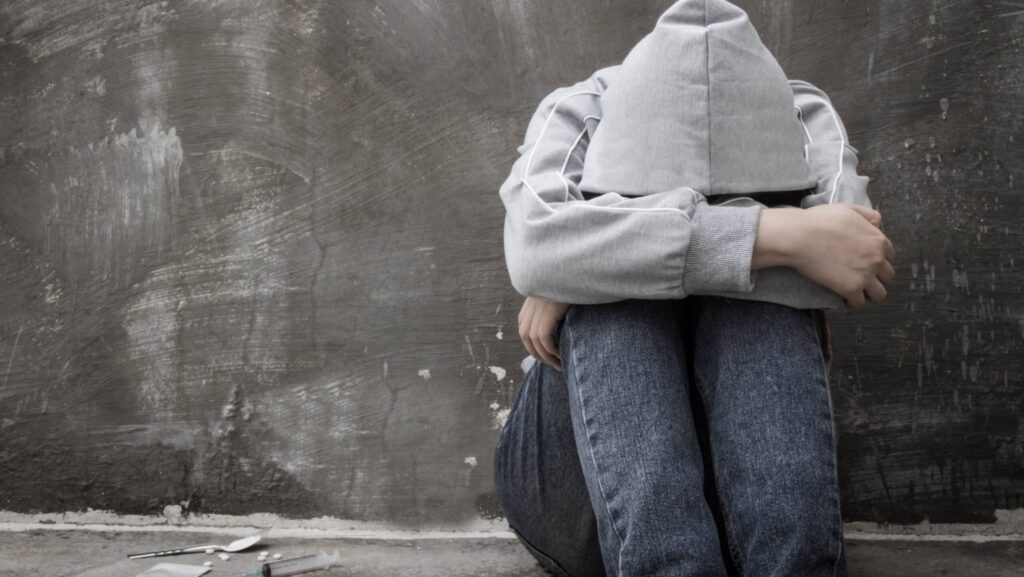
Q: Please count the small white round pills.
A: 7